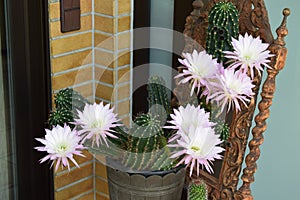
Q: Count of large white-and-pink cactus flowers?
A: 7